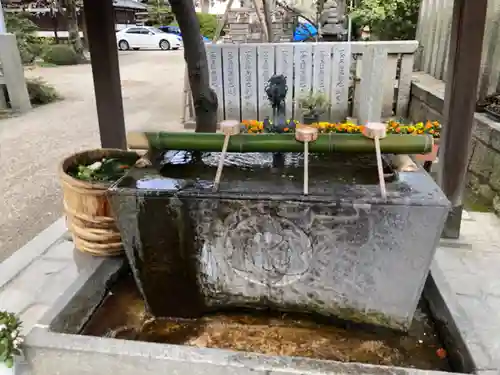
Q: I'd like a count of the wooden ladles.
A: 3